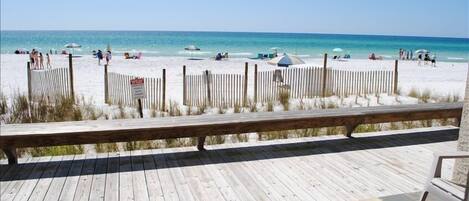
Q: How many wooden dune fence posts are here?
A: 10